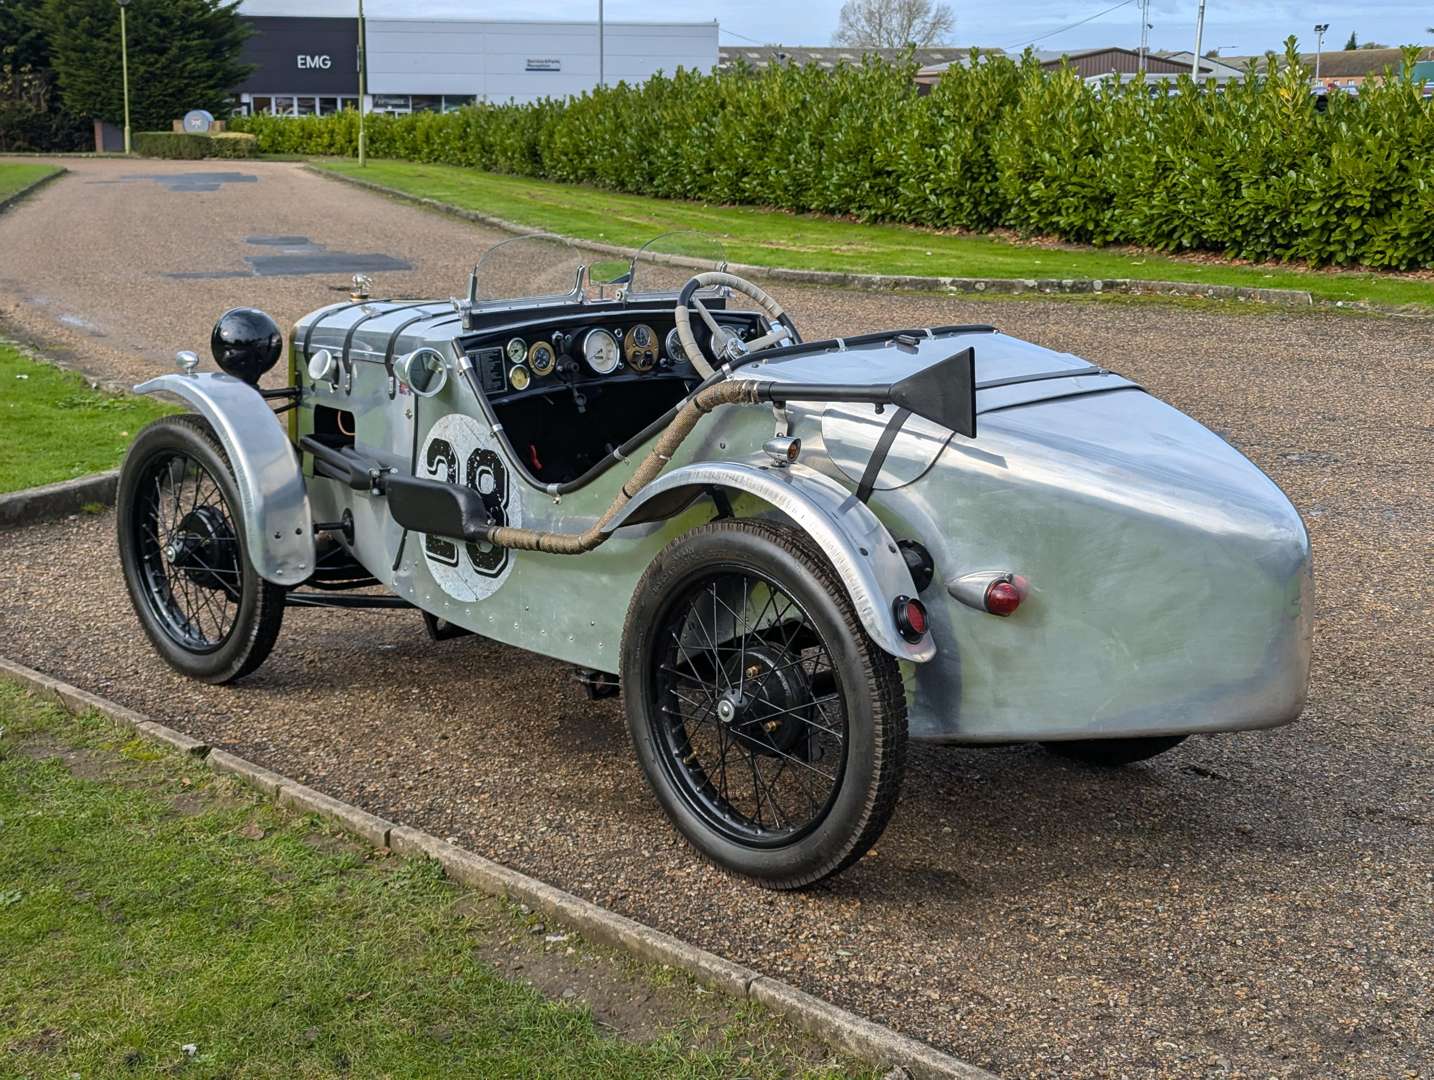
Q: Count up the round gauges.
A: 7